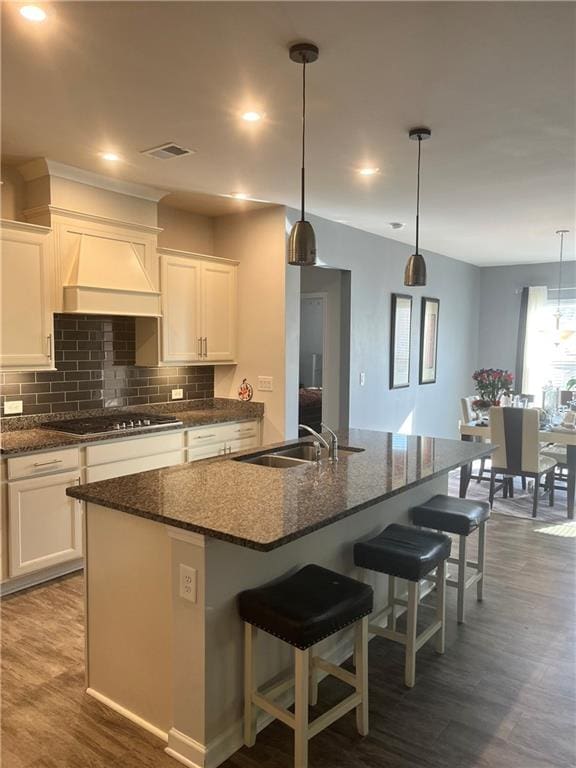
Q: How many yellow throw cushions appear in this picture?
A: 0